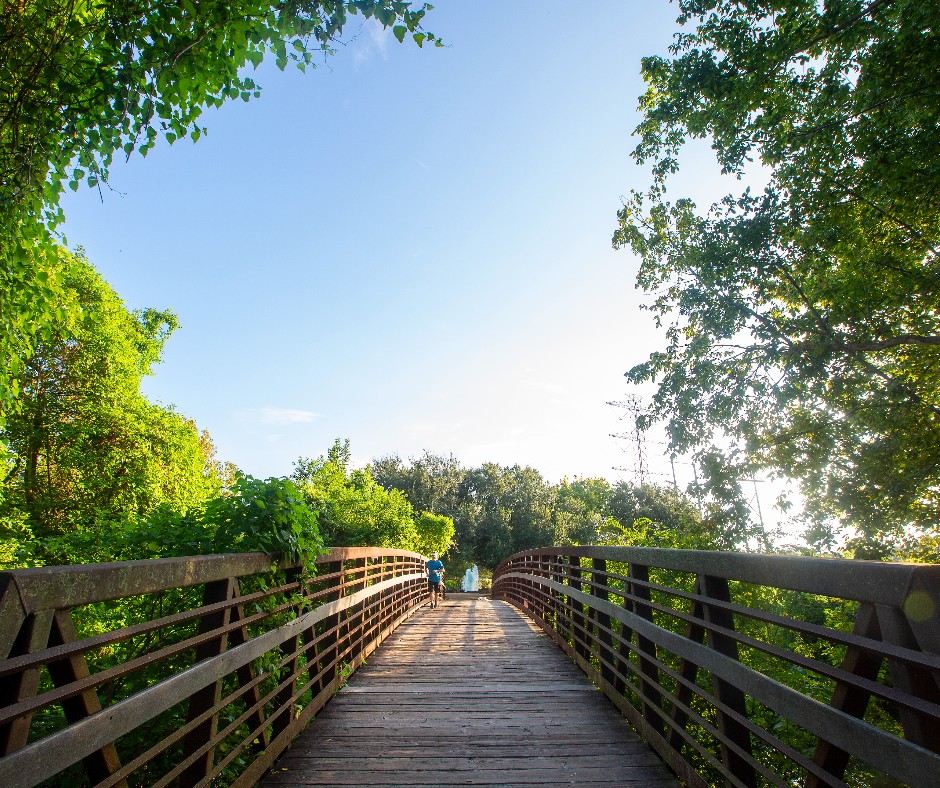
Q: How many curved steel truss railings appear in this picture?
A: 2